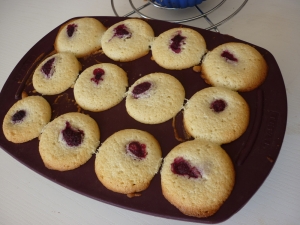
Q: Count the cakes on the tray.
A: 12